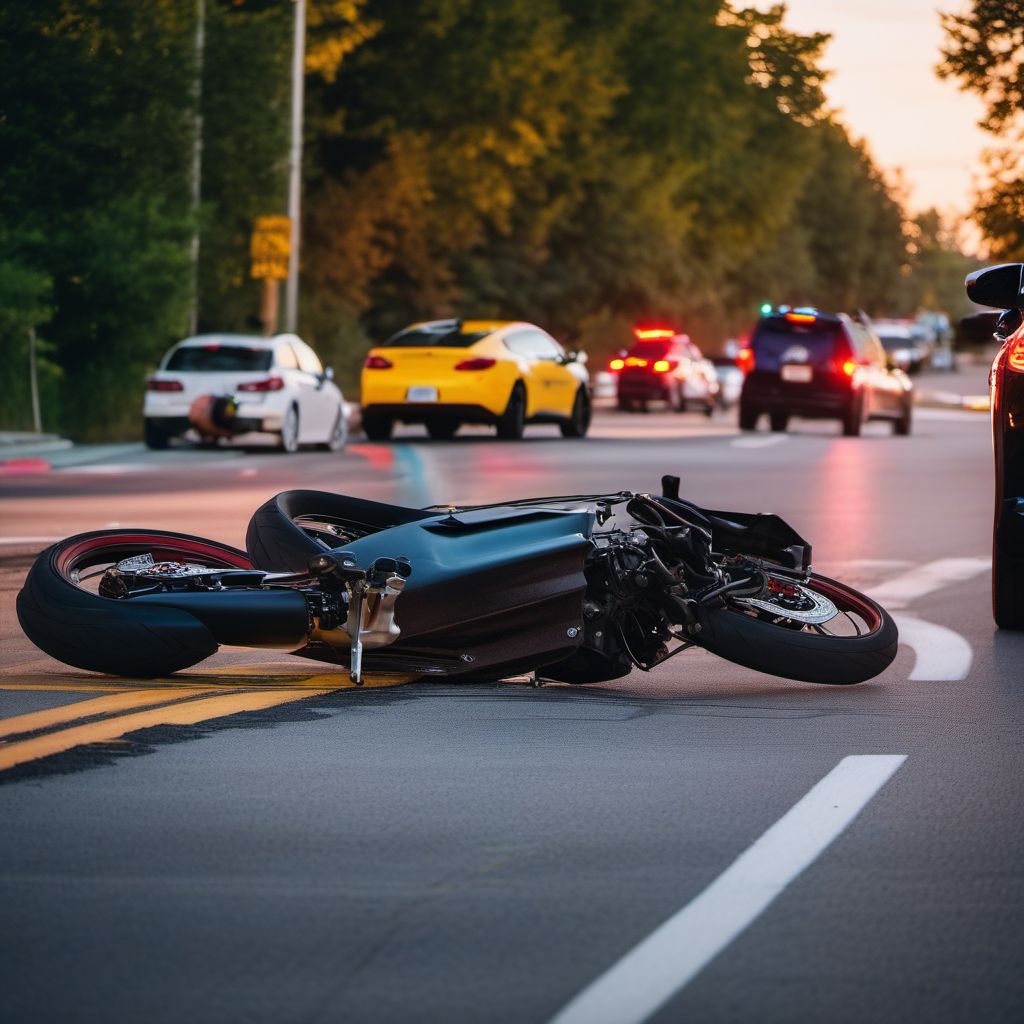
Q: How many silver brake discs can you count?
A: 2